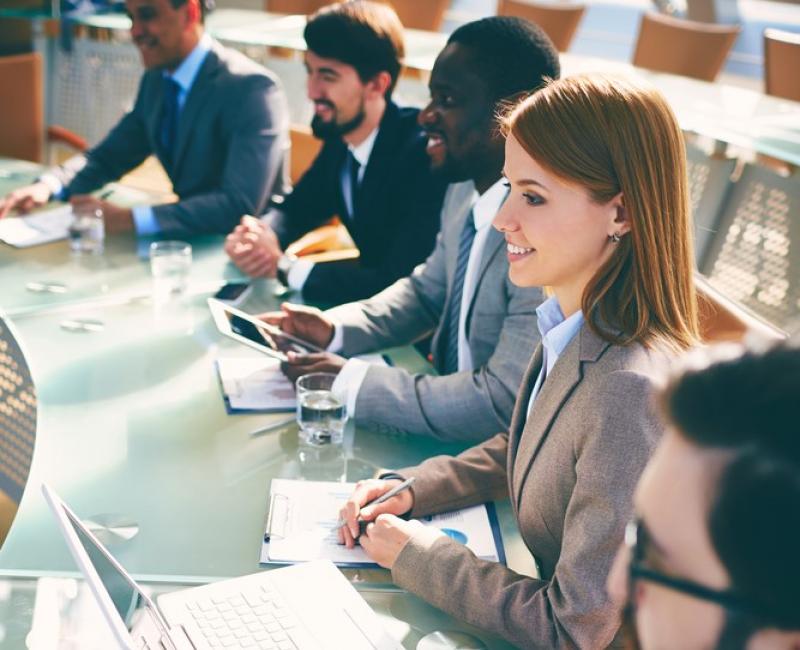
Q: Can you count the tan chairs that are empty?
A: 6